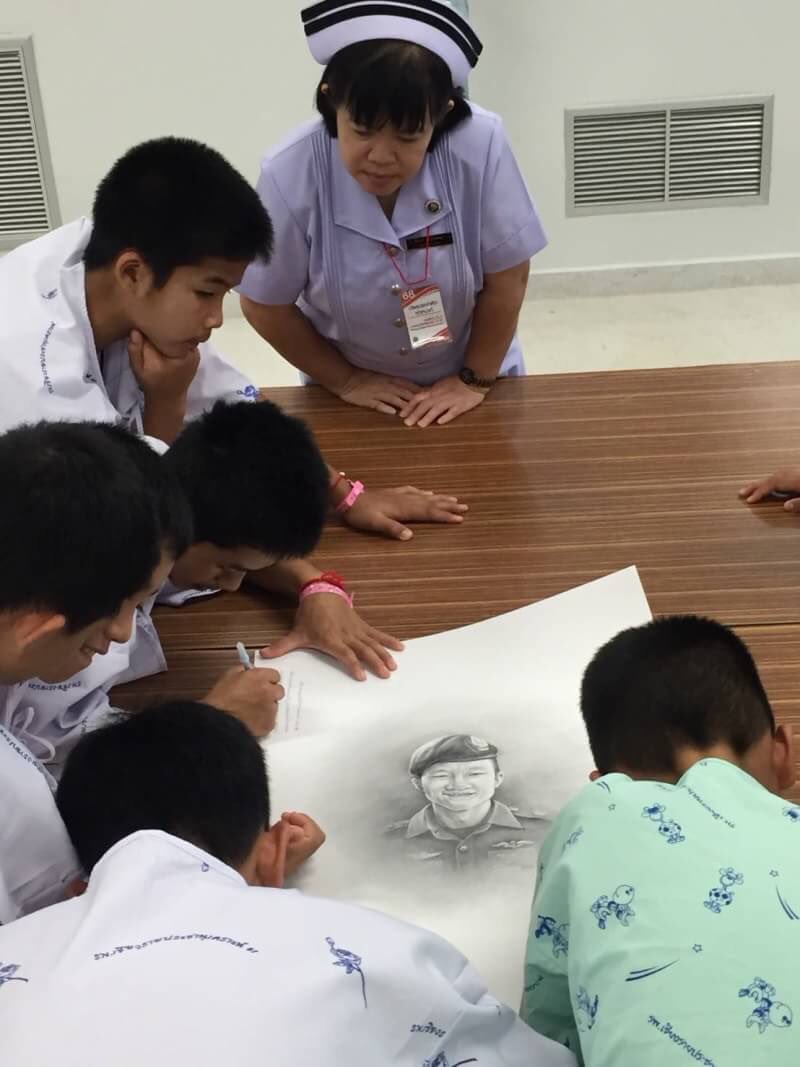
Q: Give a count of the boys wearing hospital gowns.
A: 5